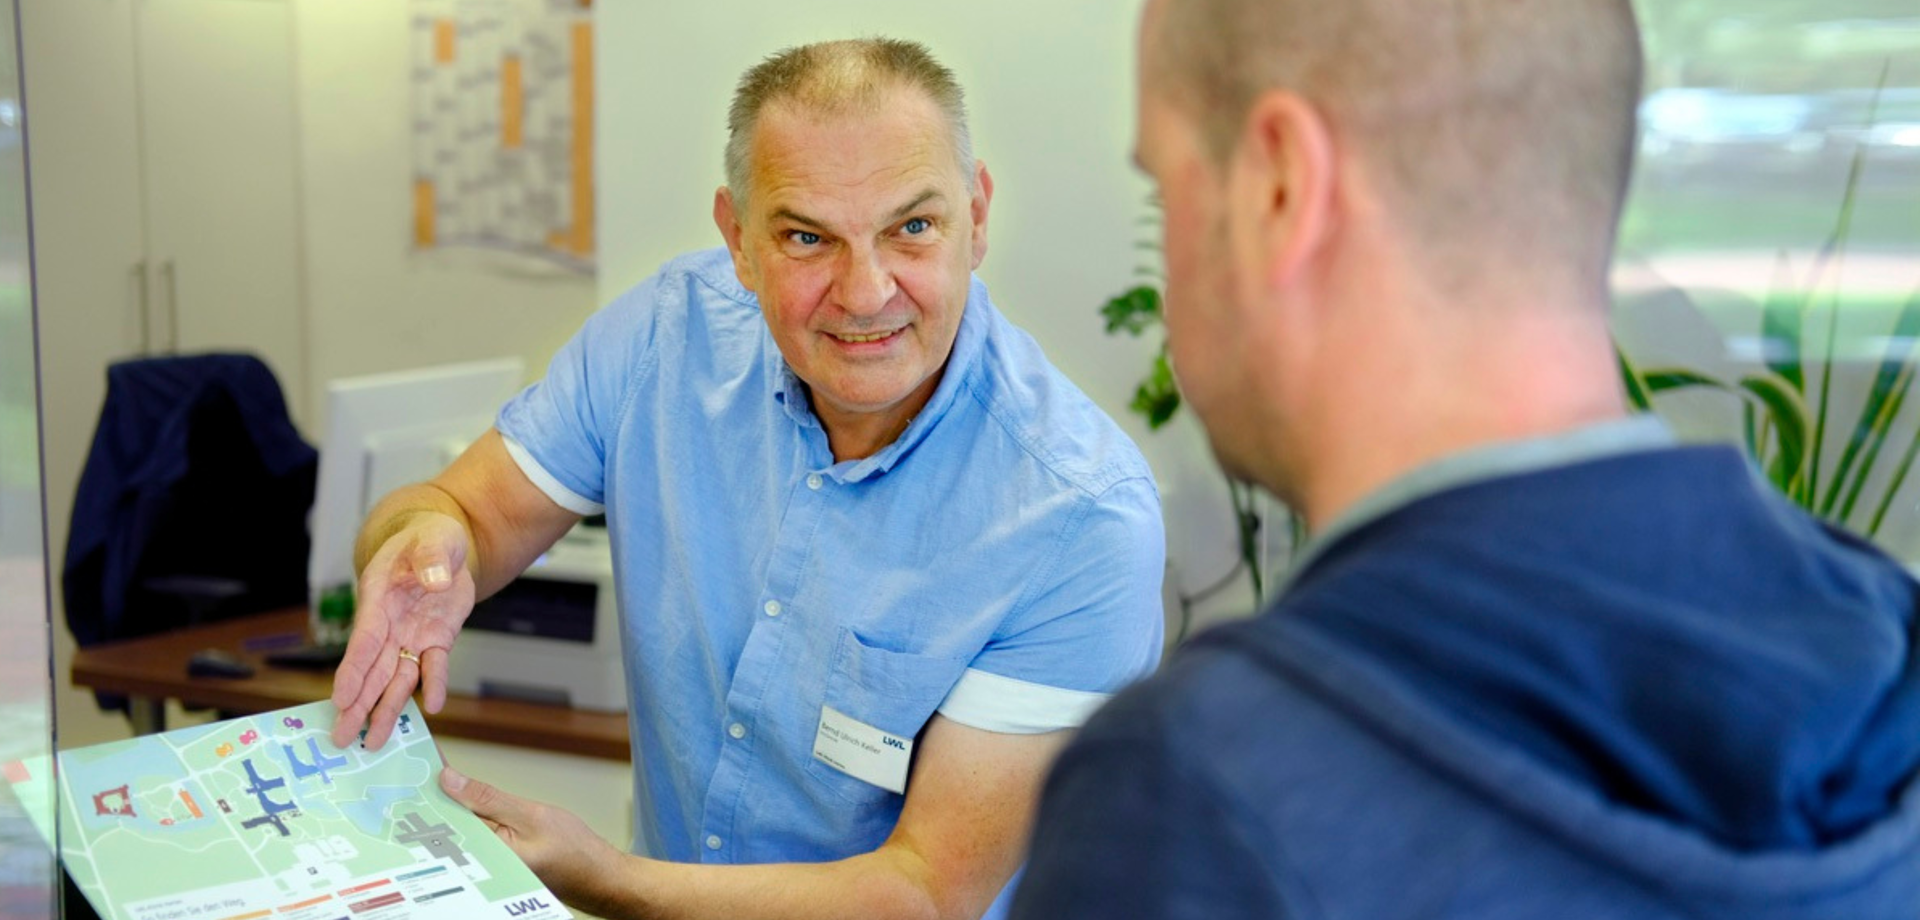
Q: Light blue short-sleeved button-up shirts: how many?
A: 1